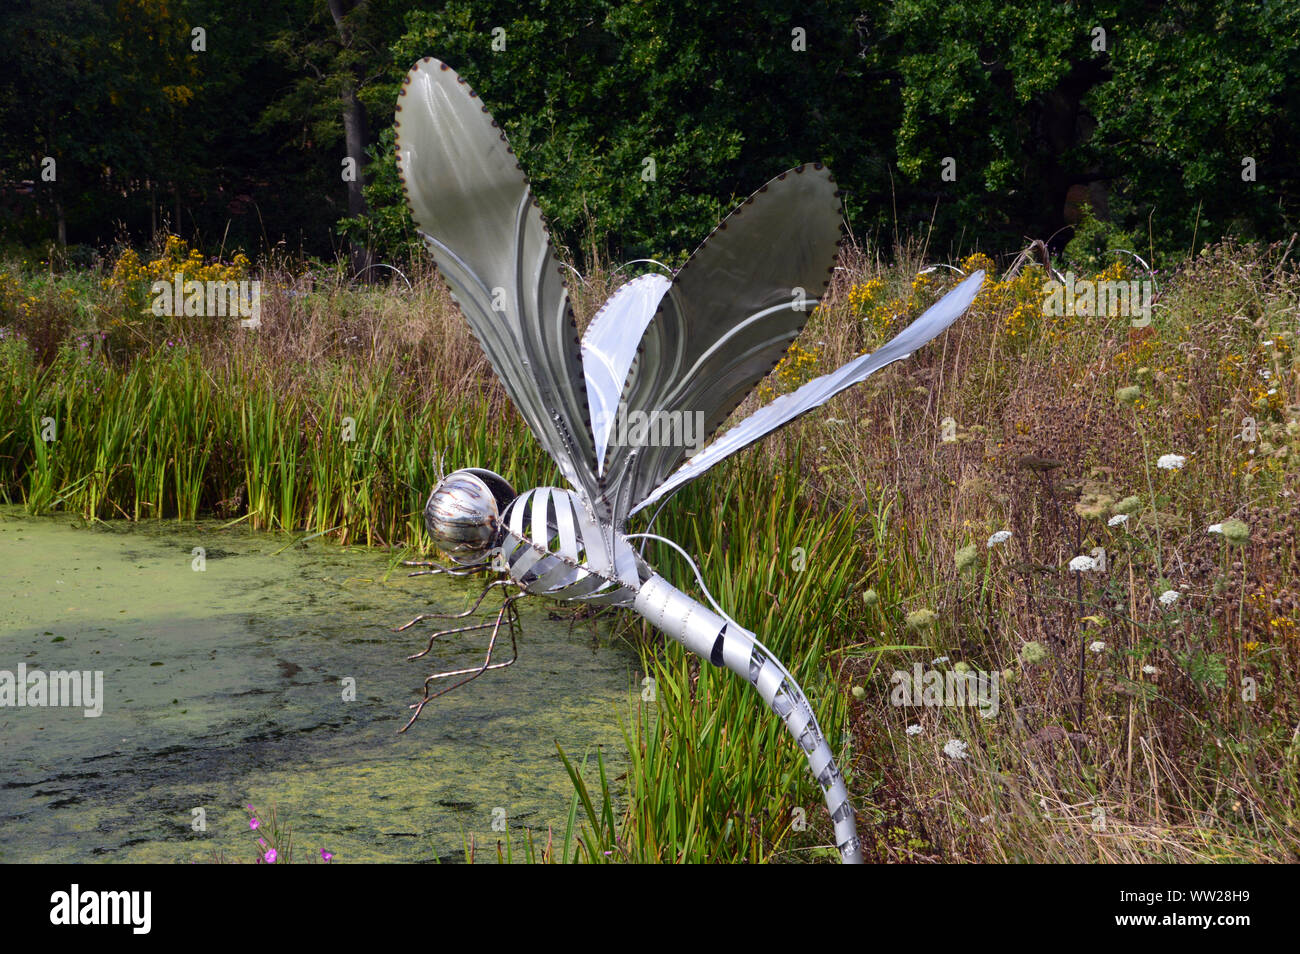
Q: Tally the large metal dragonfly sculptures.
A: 1